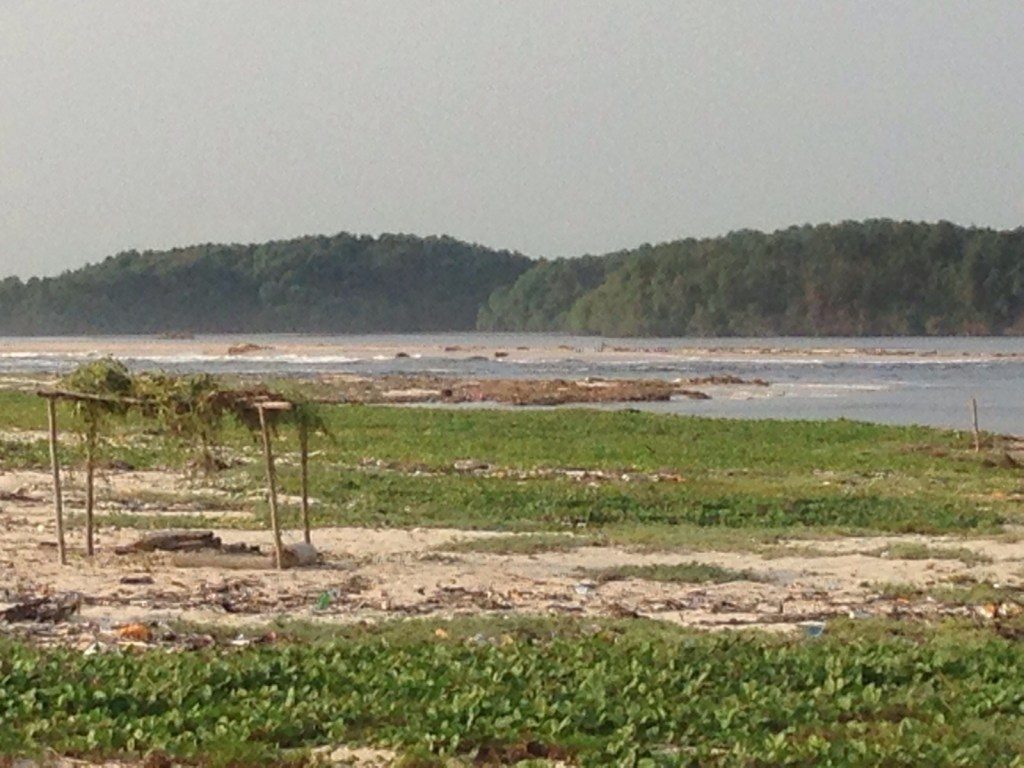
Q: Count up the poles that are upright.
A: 5